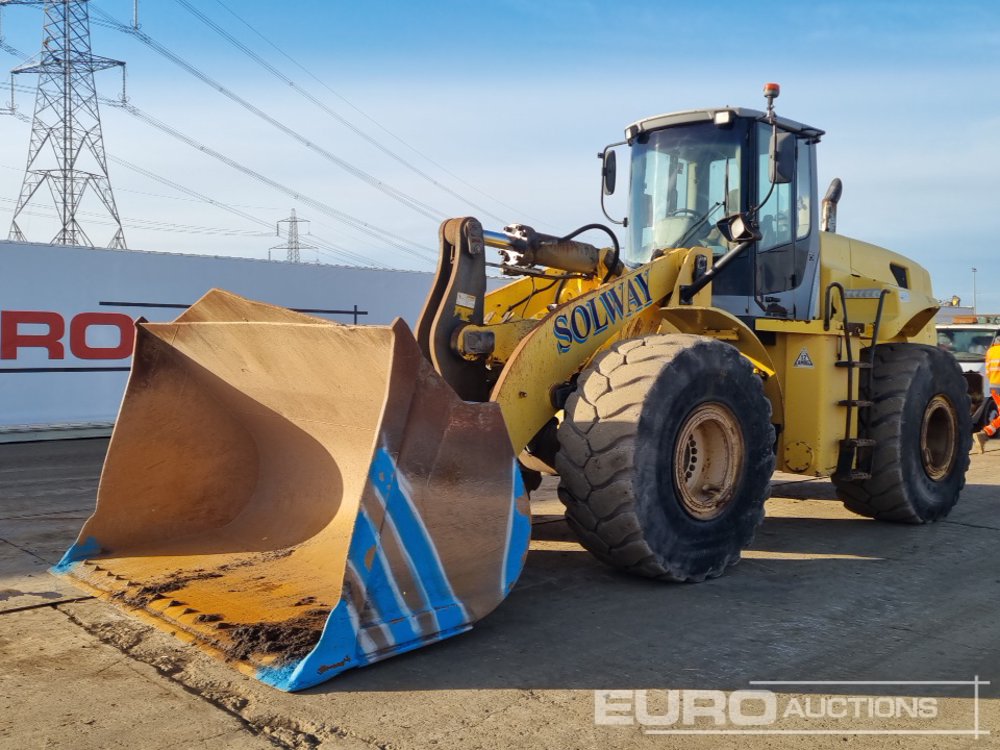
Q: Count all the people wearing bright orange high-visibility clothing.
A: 1